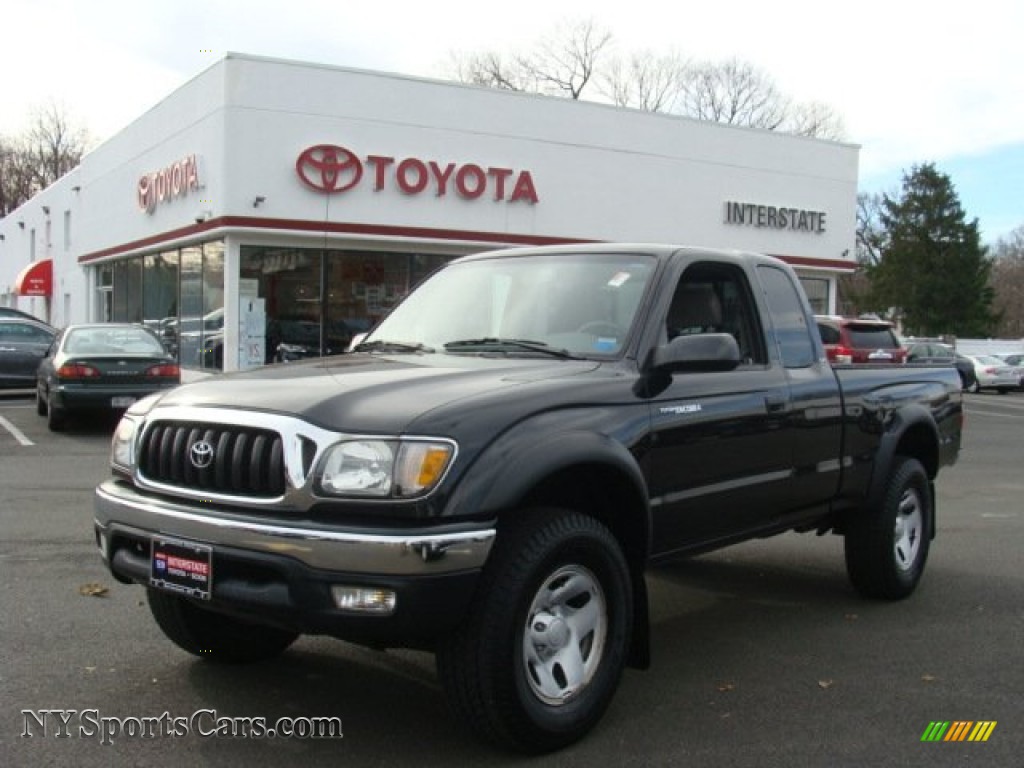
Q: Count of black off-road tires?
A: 3